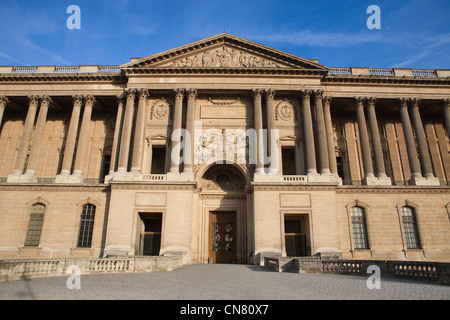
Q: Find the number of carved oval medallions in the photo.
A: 2